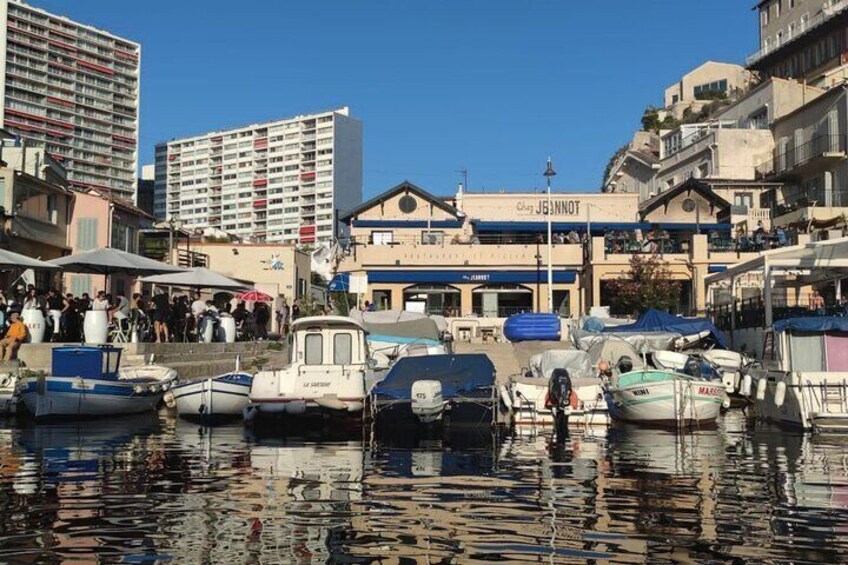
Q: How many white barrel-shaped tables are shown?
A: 4